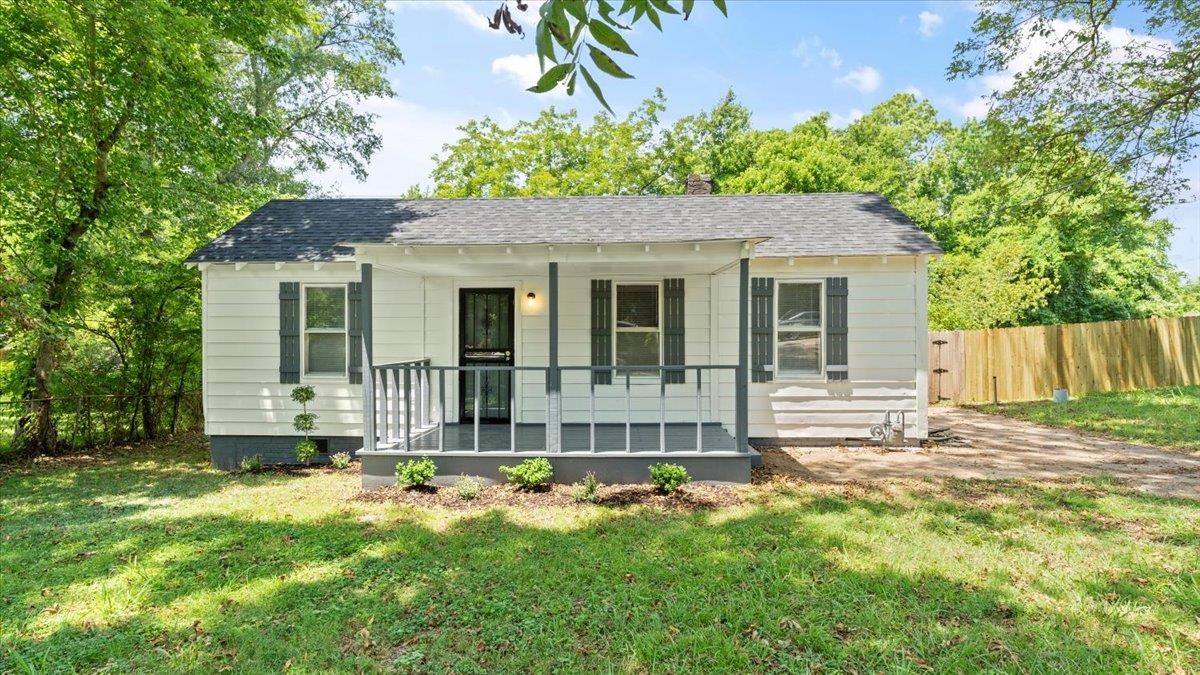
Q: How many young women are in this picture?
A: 0